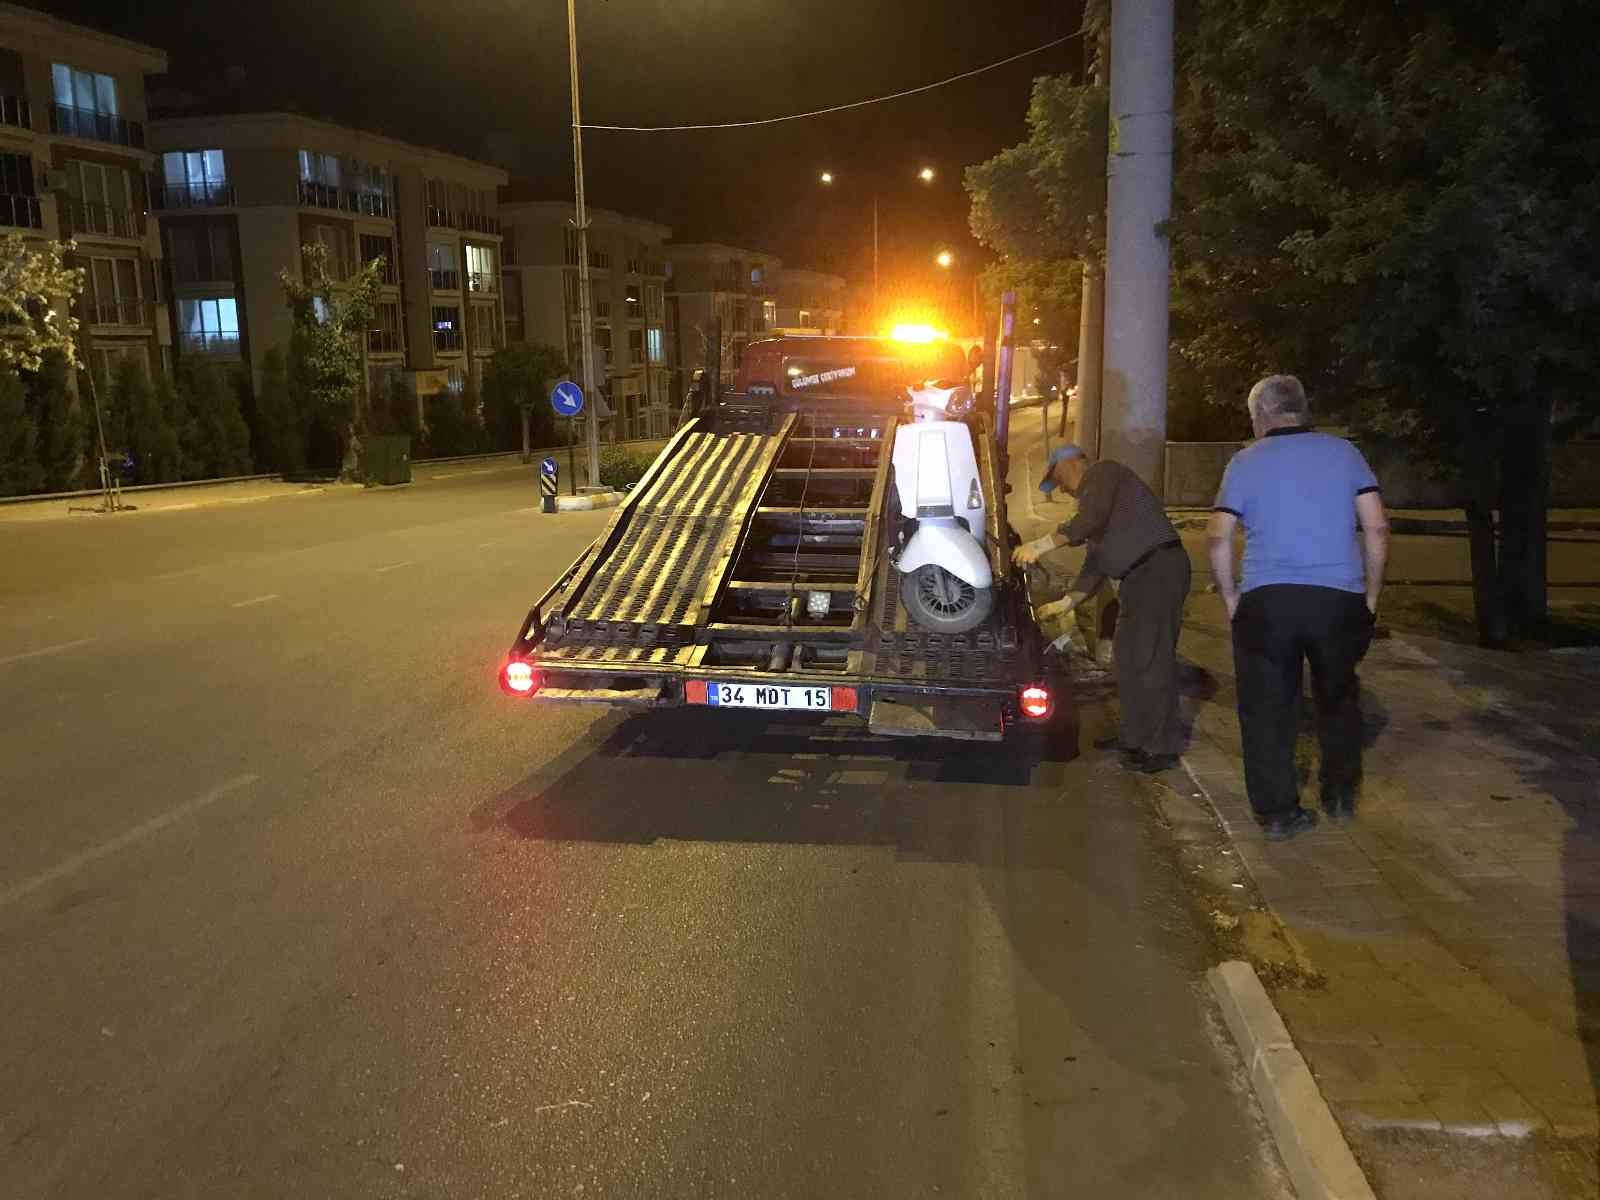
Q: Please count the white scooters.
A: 1